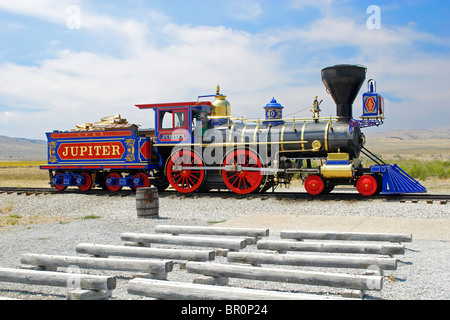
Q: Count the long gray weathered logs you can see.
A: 10